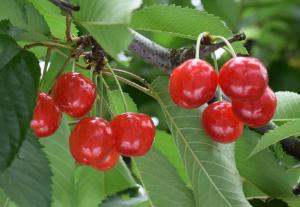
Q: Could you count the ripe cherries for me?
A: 9